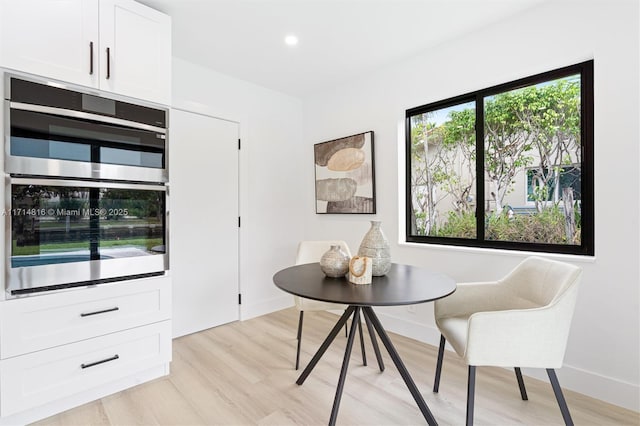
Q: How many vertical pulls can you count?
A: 2